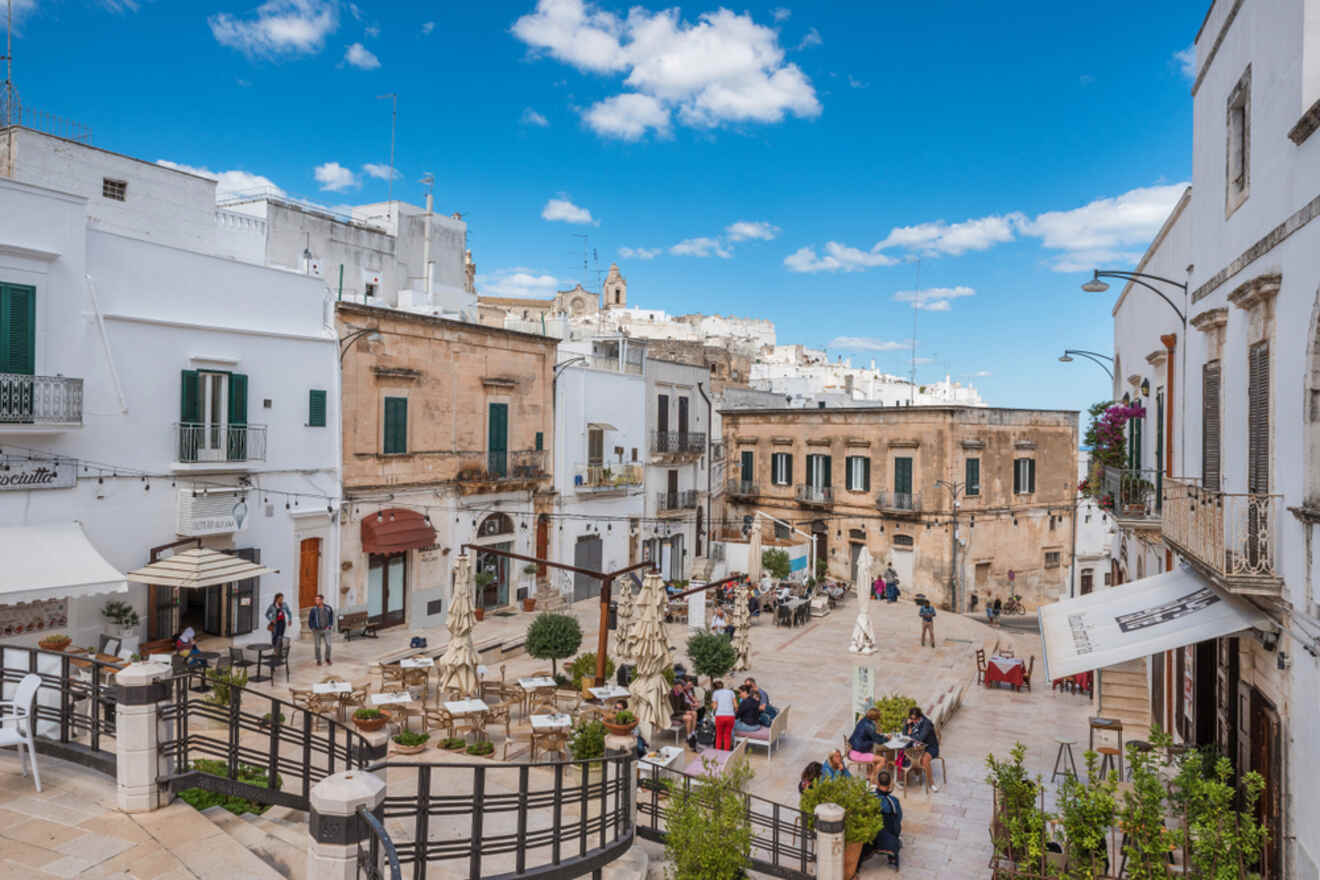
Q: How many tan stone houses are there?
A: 2